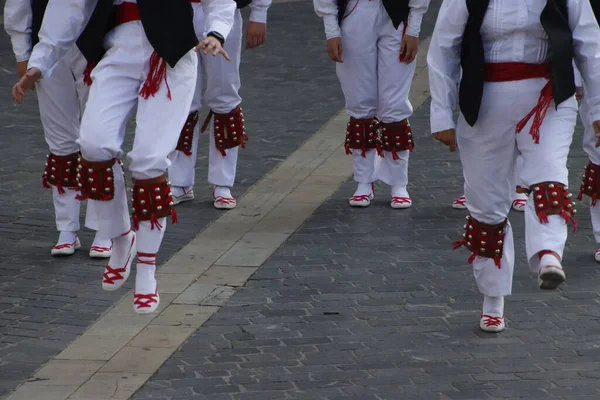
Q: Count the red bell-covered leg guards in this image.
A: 10